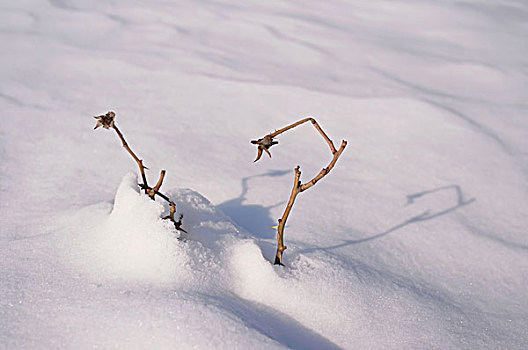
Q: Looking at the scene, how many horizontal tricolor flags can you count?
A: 0